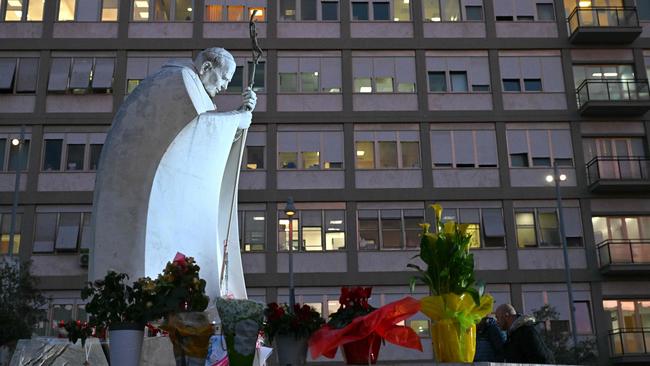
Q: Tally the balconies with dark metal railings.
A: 5